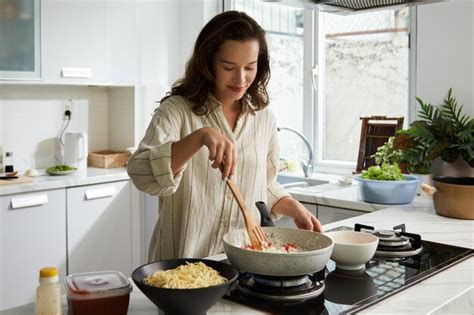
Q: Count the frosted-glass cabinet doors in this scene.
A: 1